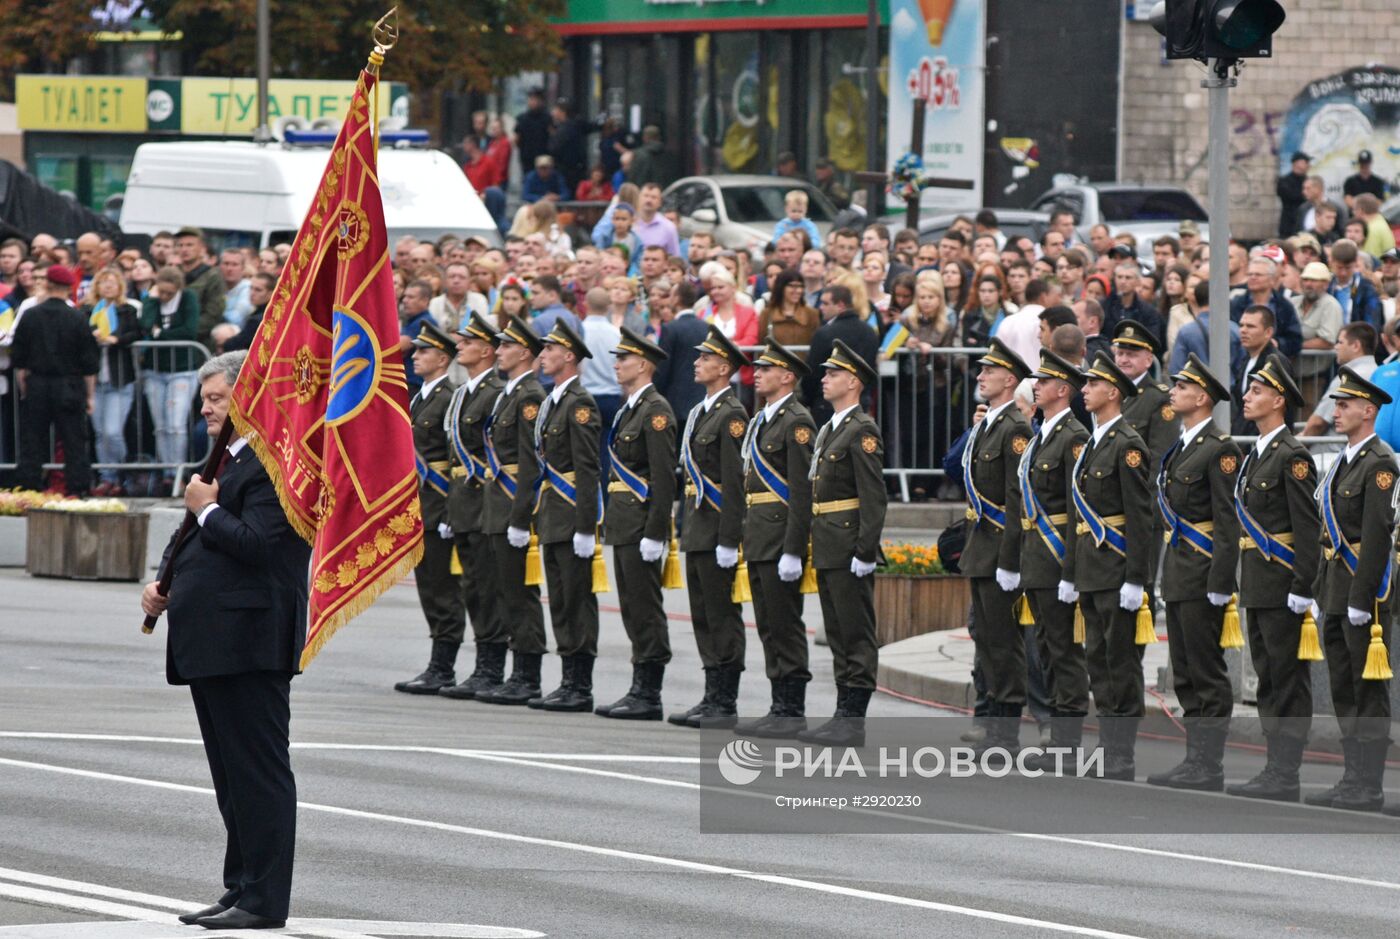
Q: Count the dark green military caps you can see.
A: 15